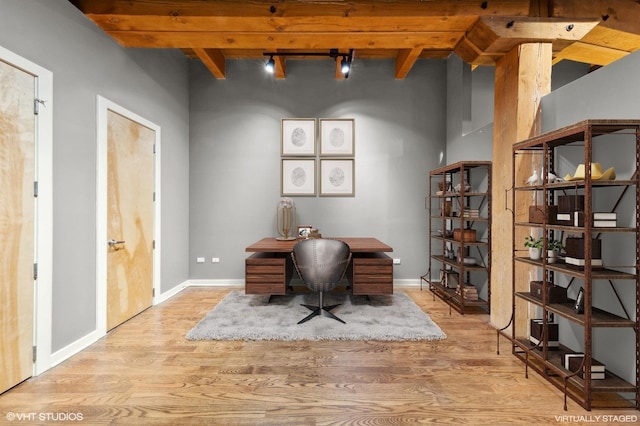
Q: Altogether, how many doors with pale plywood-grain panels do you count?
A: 2